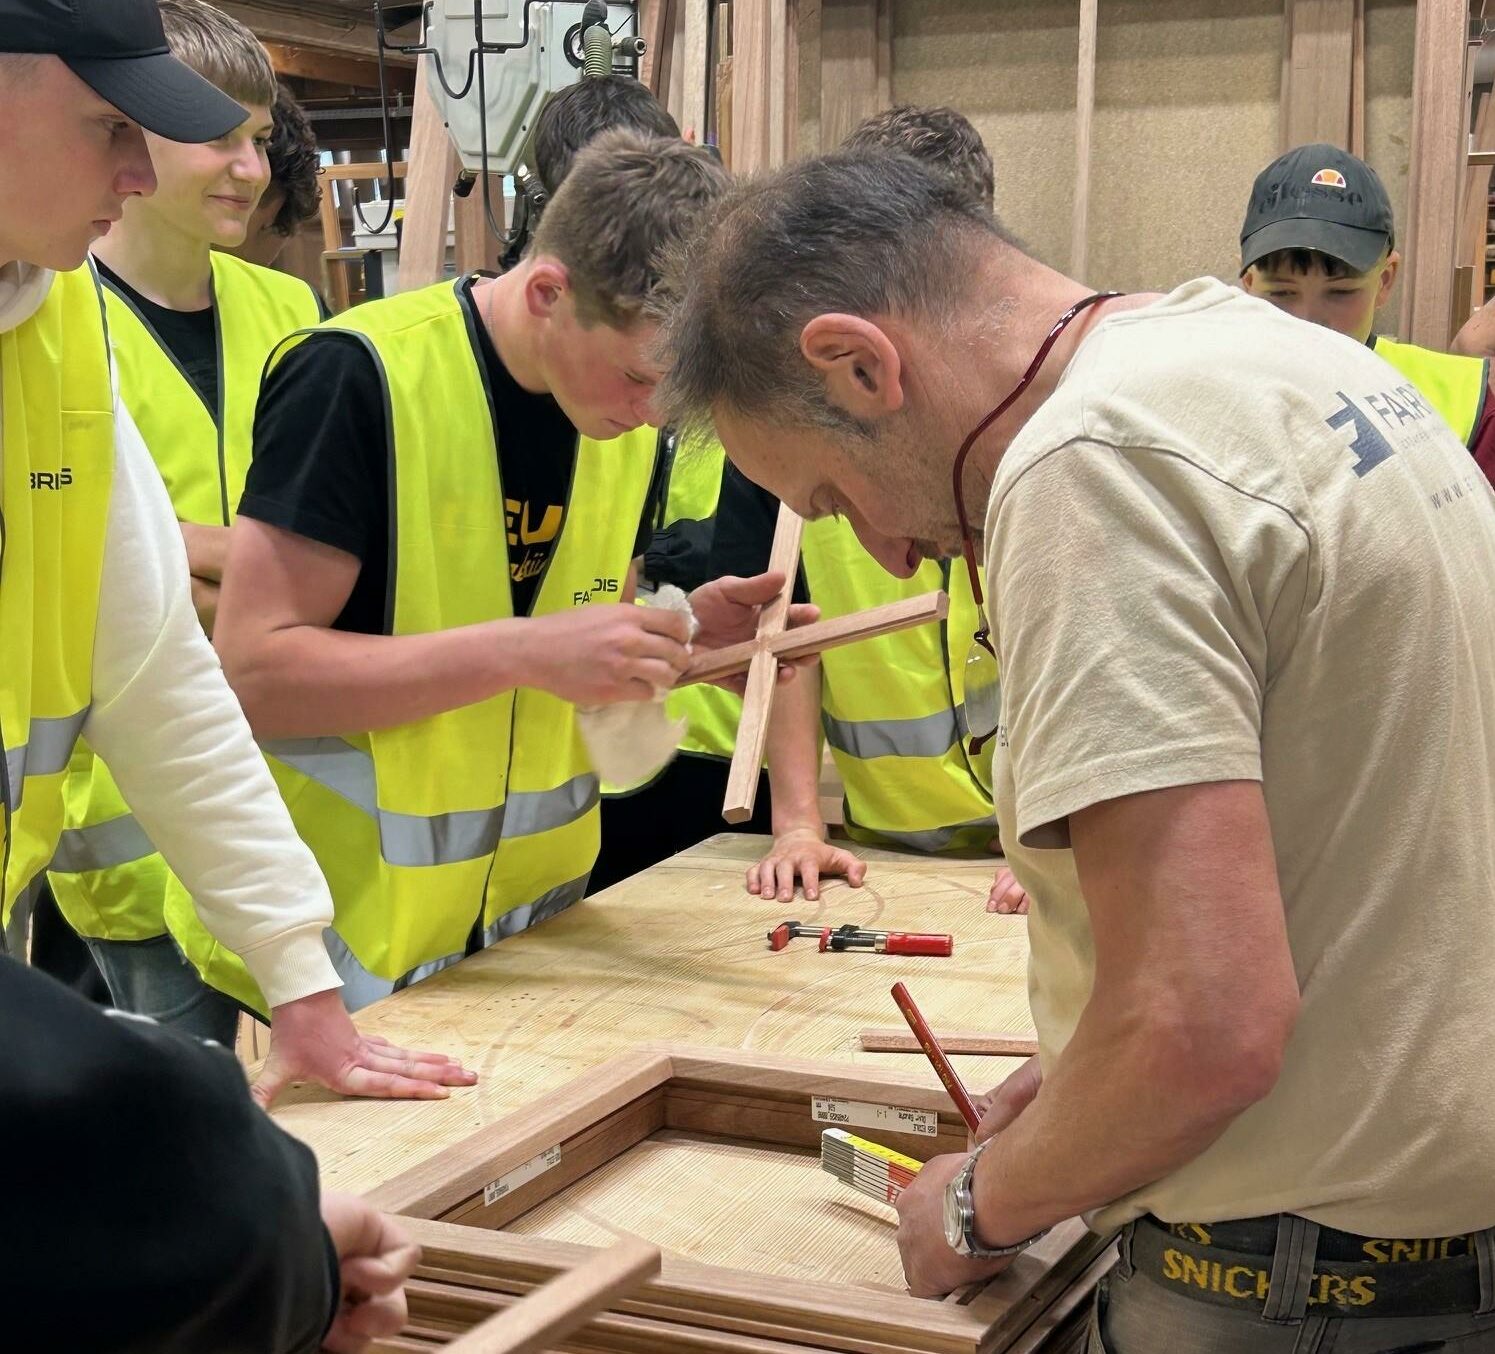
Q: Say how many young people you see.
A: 7